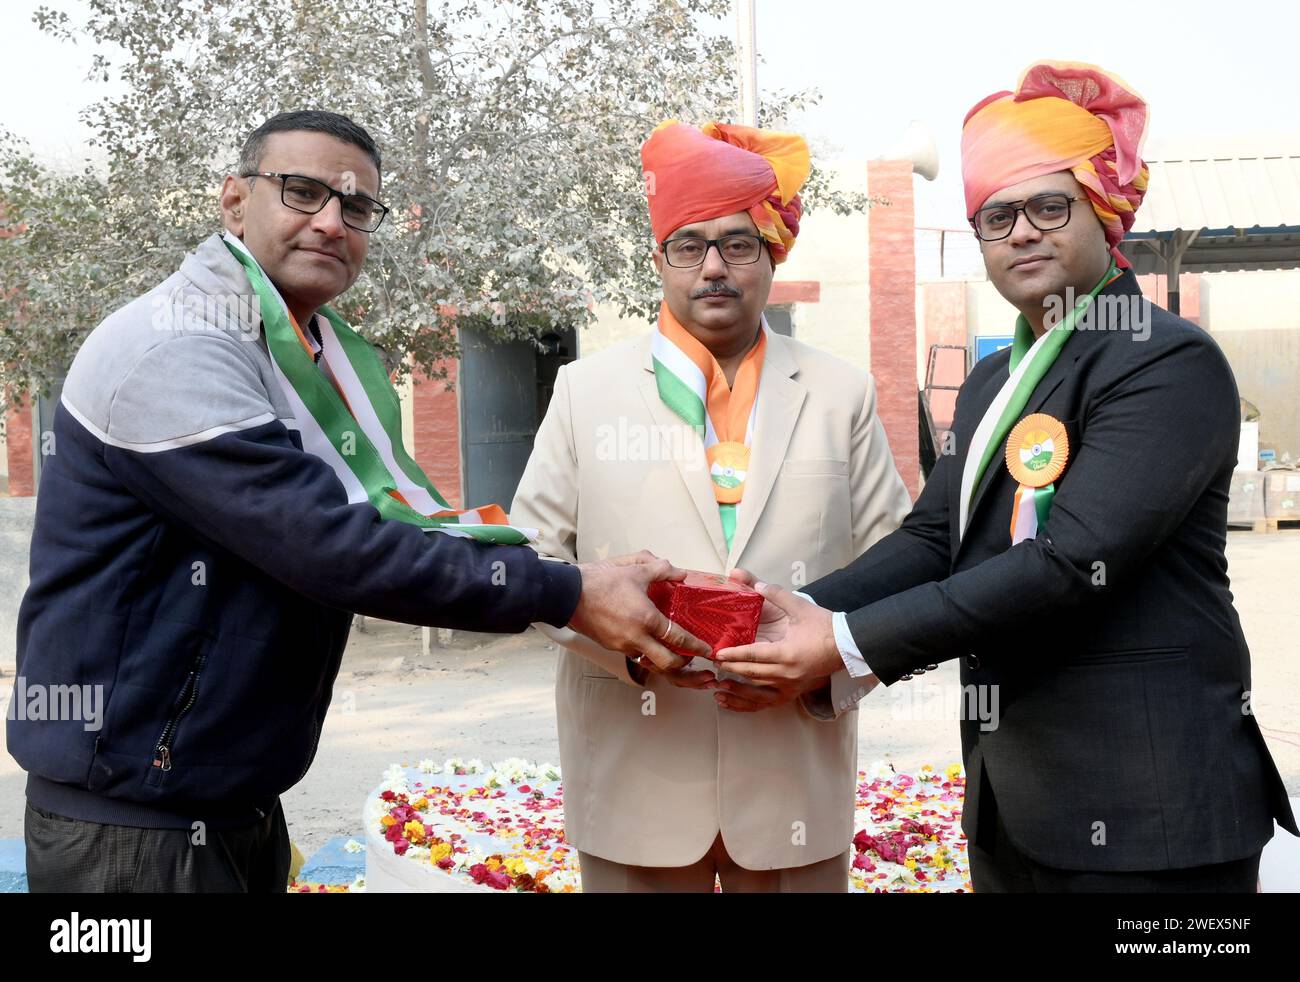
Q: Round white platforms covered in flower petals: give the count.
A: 1